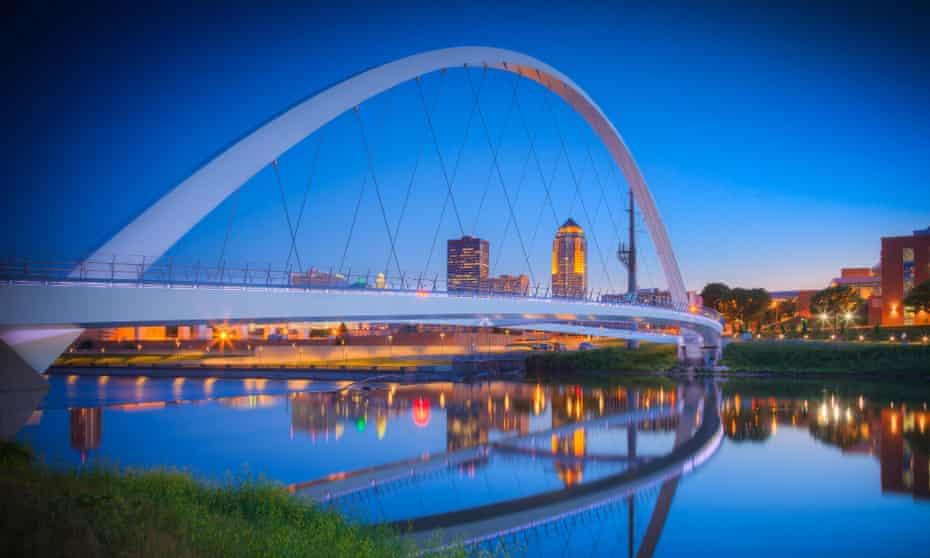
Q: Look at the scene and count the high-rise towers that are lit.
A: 2